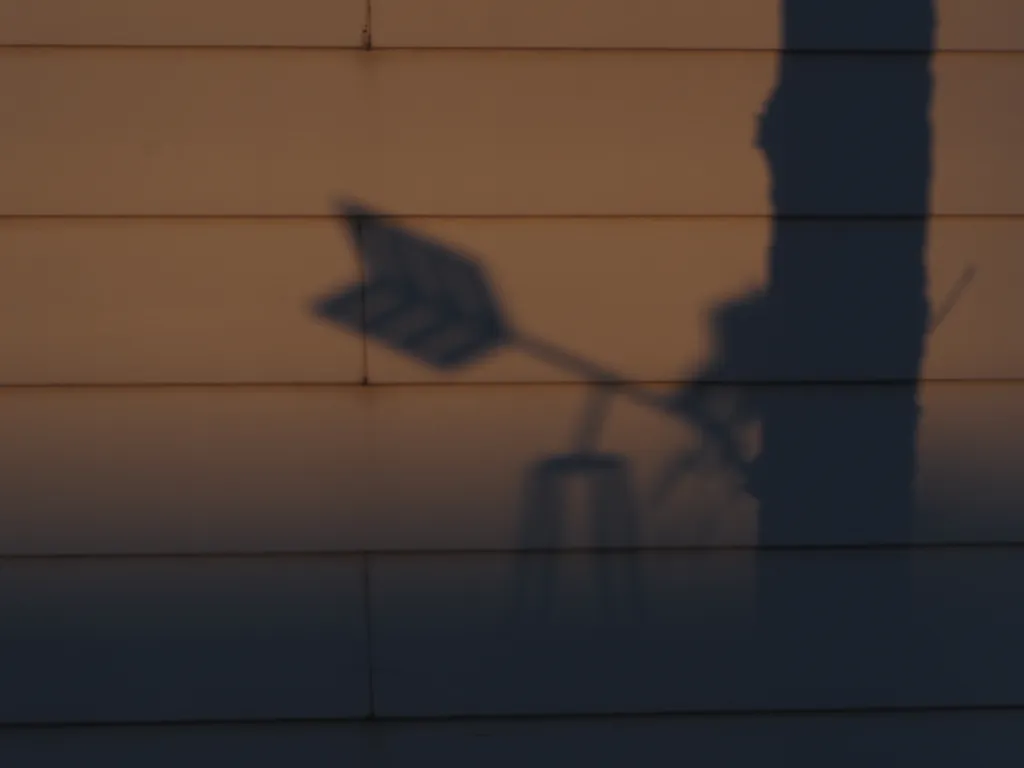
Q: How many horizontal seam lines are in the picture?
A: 5